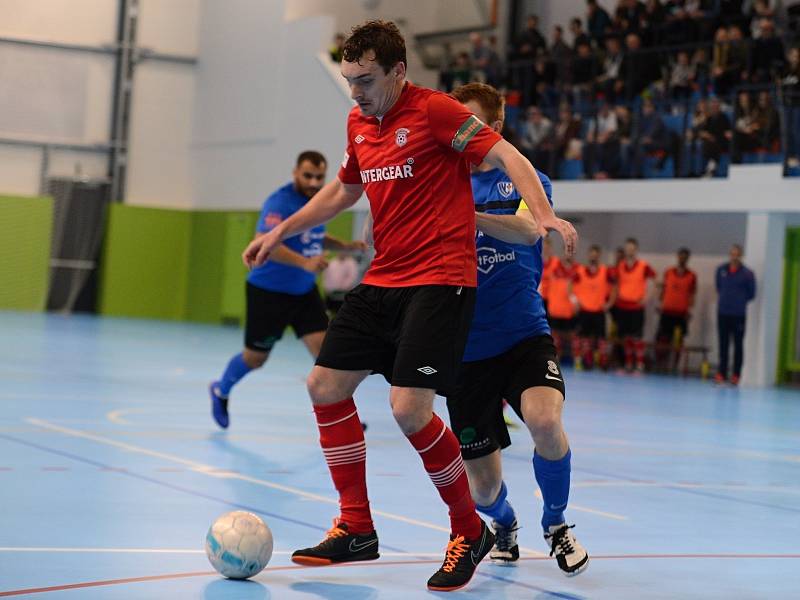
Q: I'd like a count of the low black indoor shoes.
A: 2